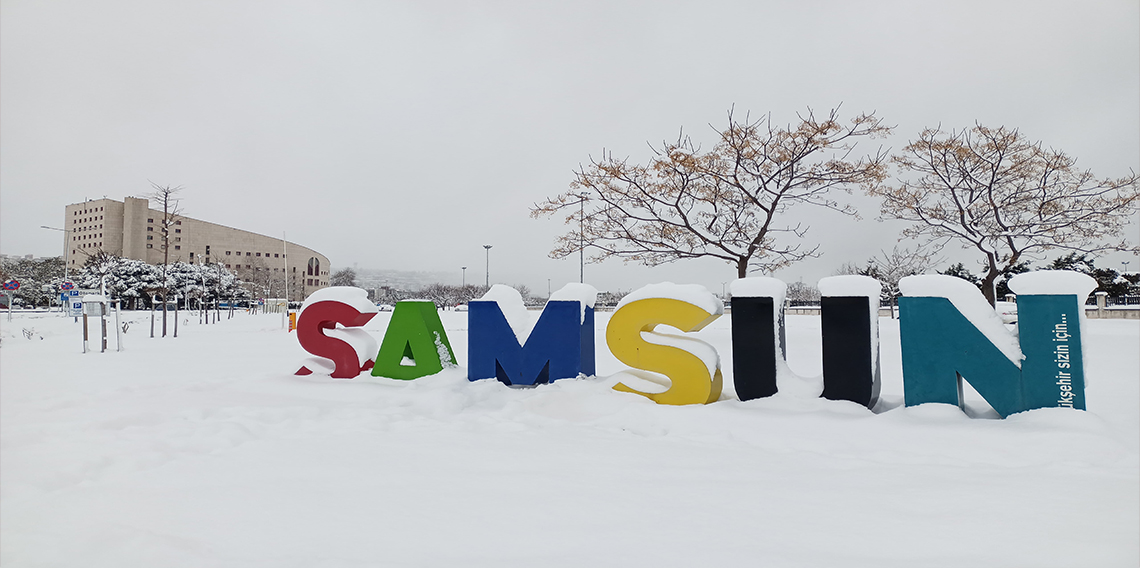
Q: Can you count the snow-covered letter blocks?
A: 6